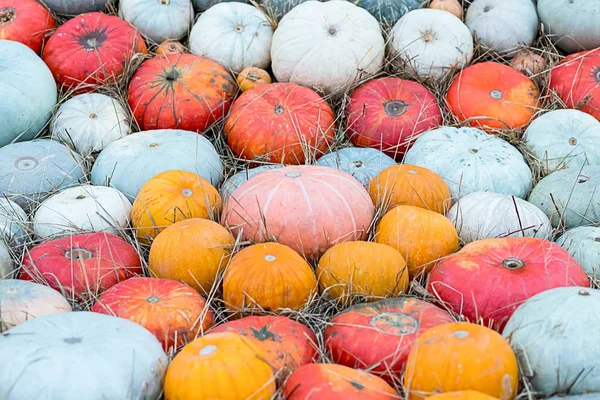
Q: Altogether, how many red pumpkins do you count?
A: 13